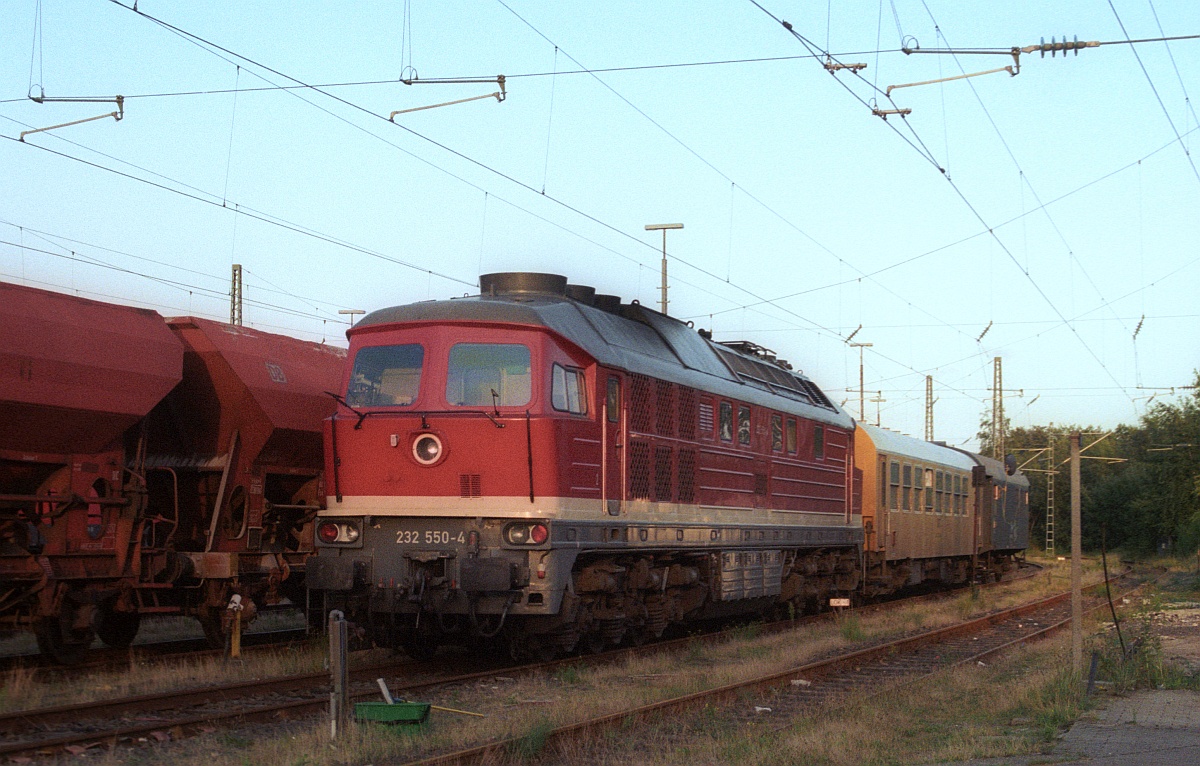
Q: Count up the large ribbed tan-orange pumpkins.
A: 0